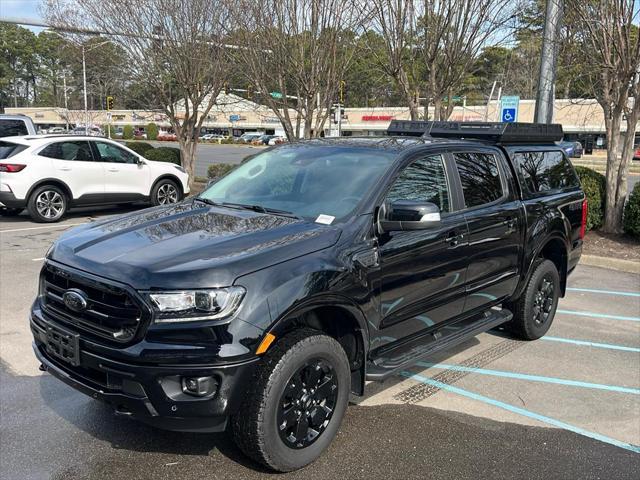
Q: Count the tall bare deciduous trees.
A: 4